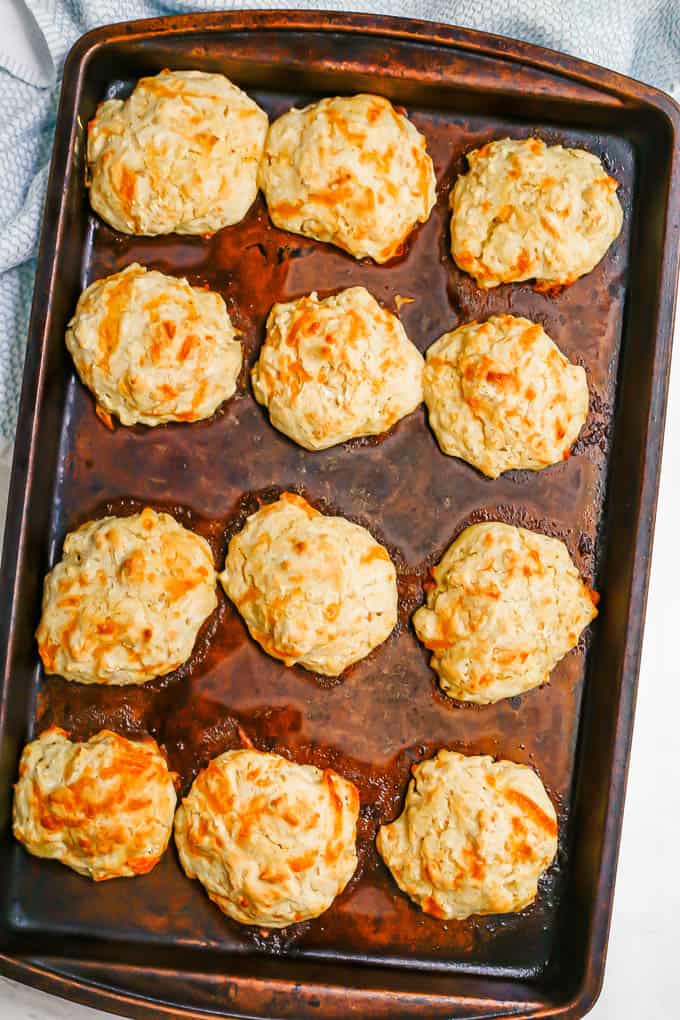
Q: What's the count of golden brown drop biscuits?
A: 12